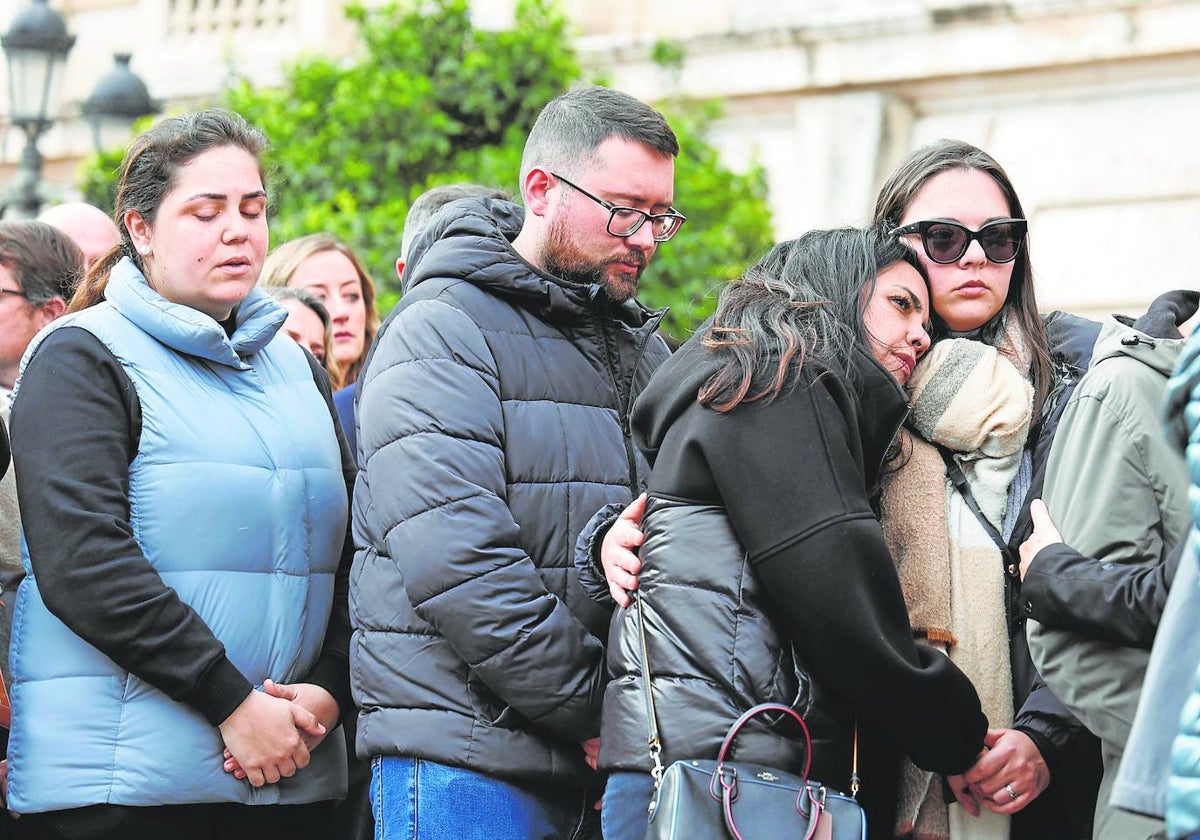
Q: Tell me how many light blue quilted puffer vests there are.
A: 1